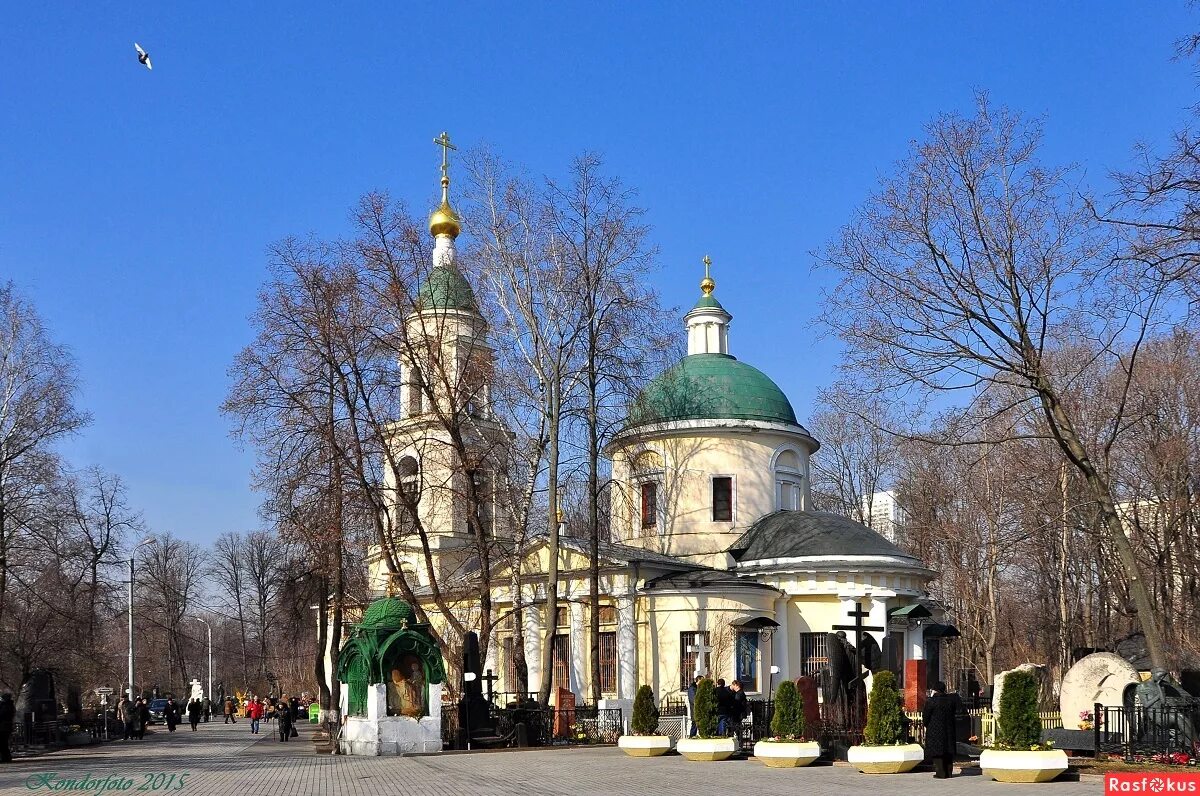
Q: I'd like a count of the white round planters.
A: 5